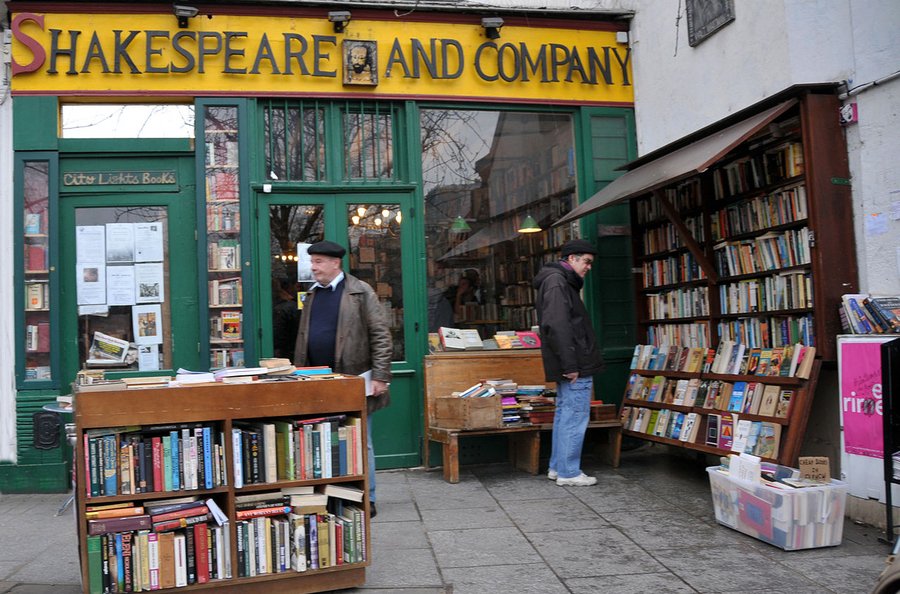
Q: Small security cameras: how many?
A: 3